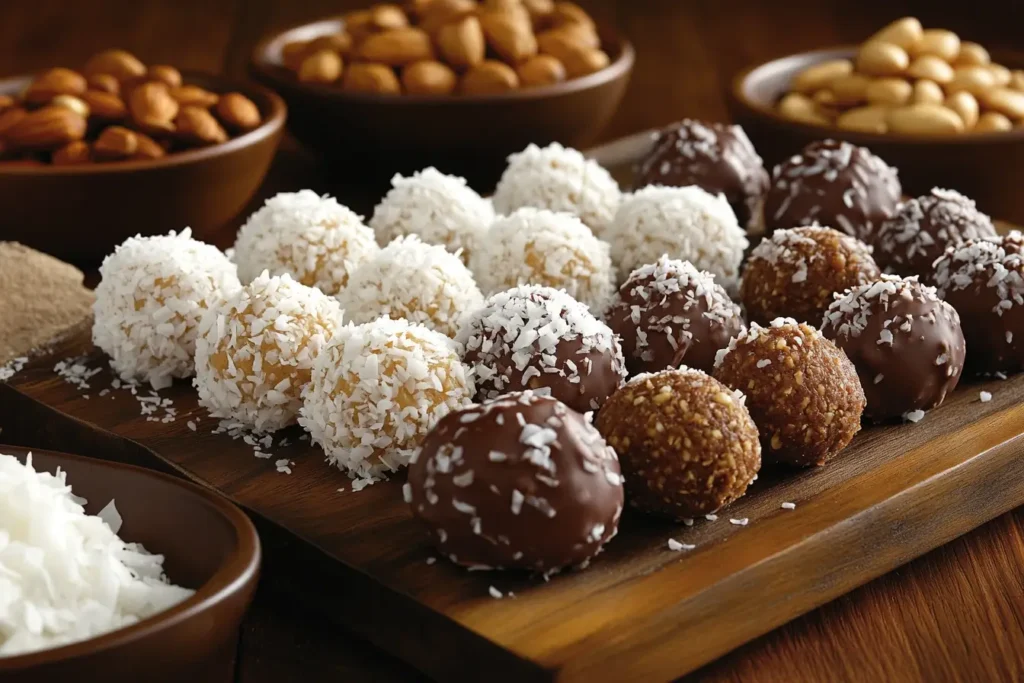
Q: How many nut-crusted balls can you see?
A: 3